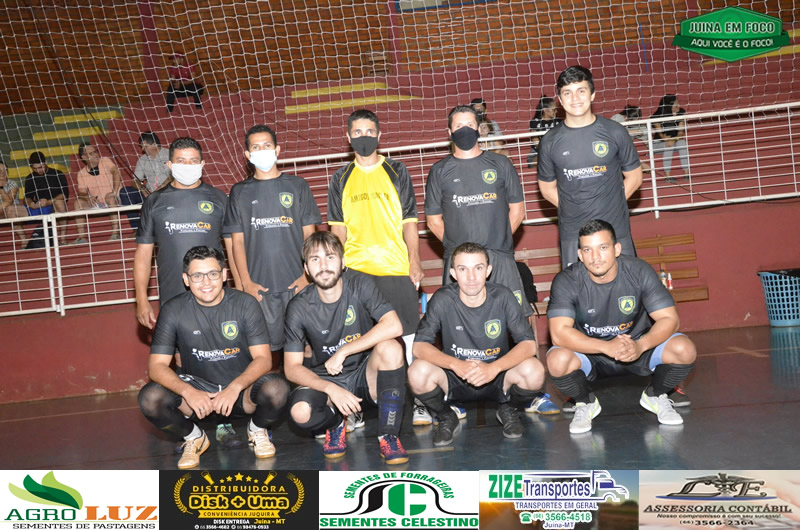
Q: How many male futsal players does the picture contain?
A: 9